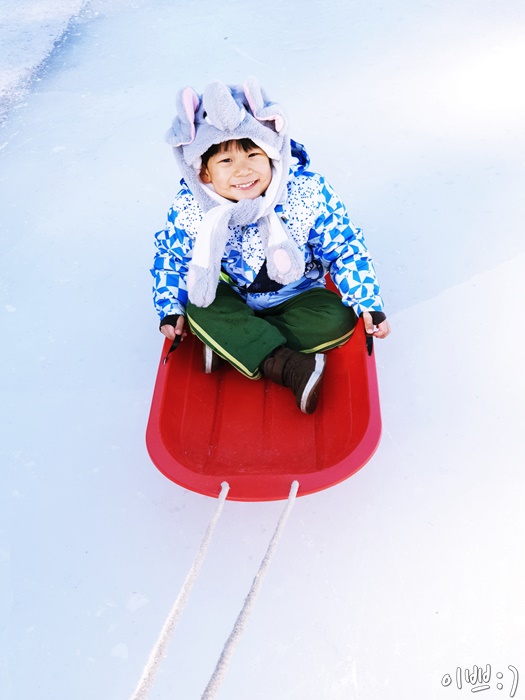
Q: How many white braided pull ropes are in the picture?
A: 2